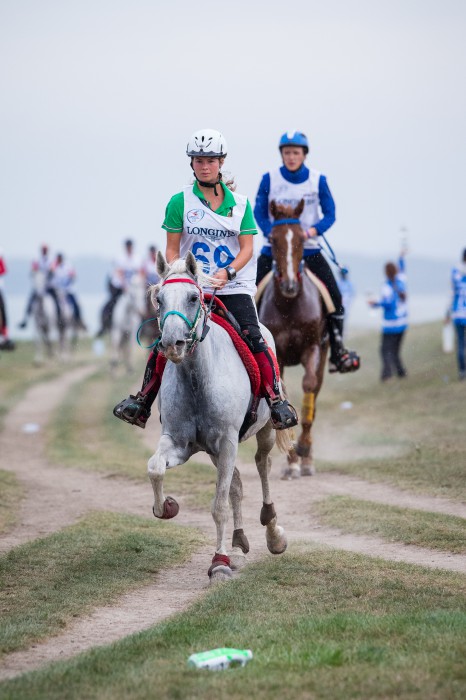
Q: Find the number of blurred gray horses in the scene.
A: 3